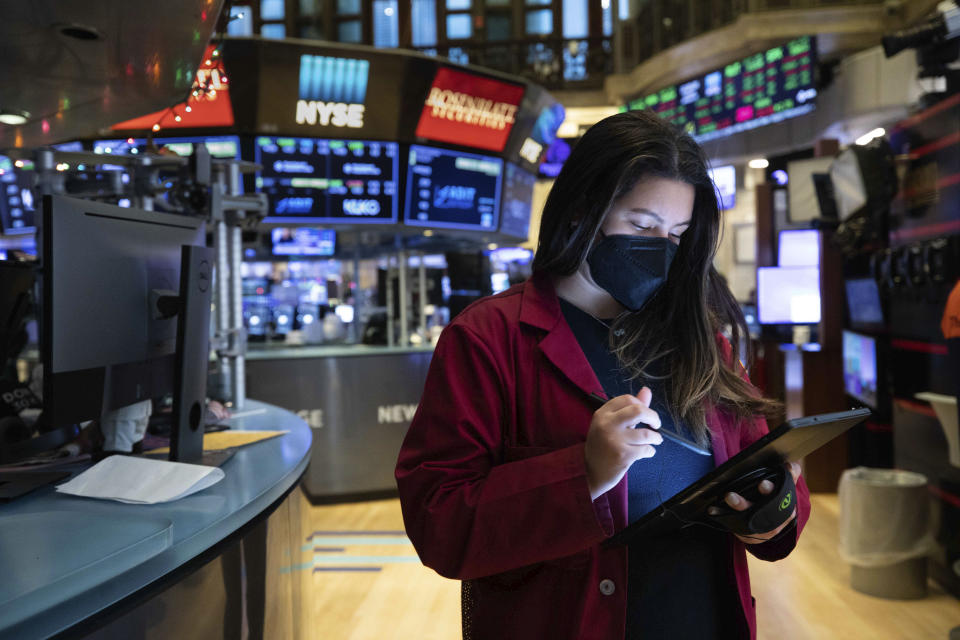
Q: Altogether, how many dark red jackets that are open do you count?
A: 1